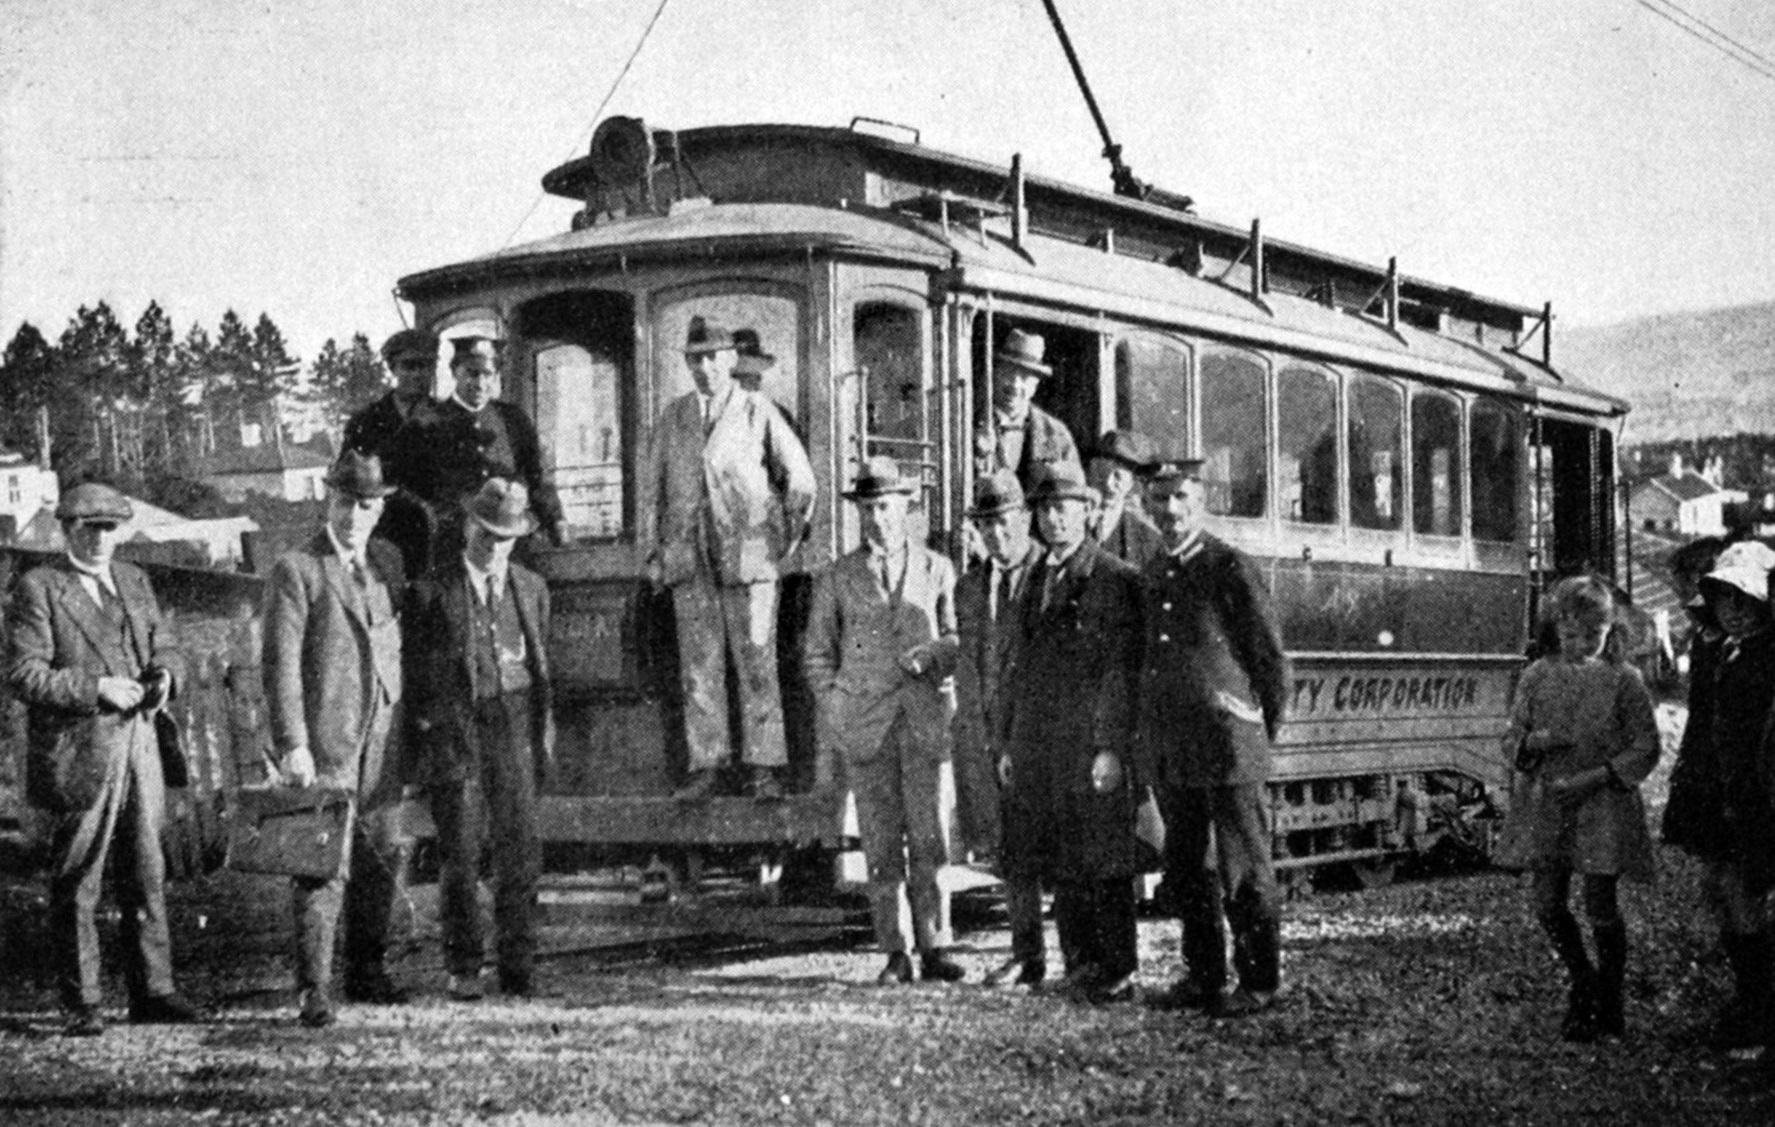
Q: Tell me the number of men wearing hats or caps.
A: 13